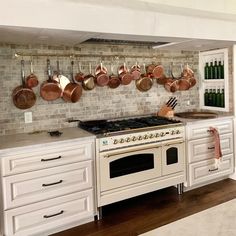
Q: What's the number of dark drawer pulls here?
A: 6